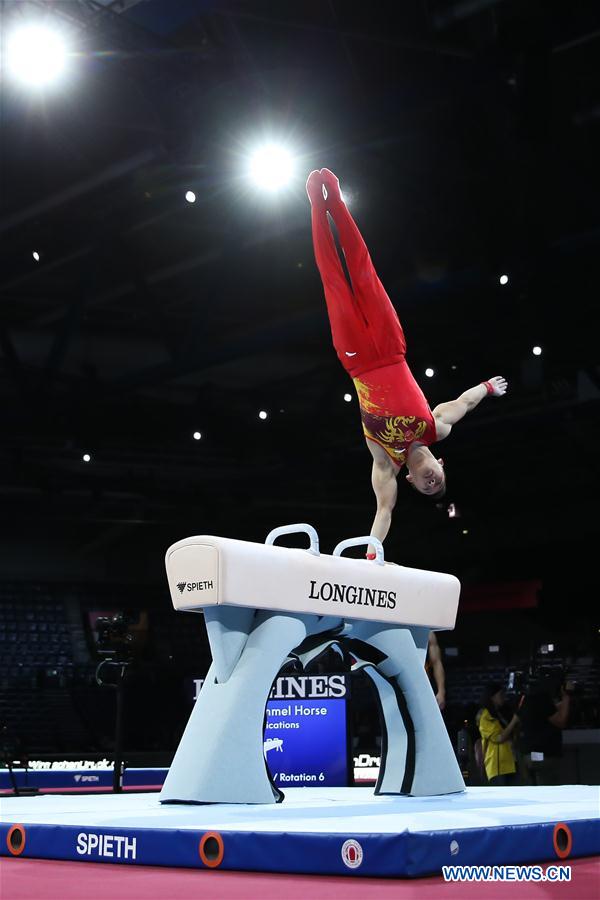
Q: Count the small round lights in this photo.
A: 9